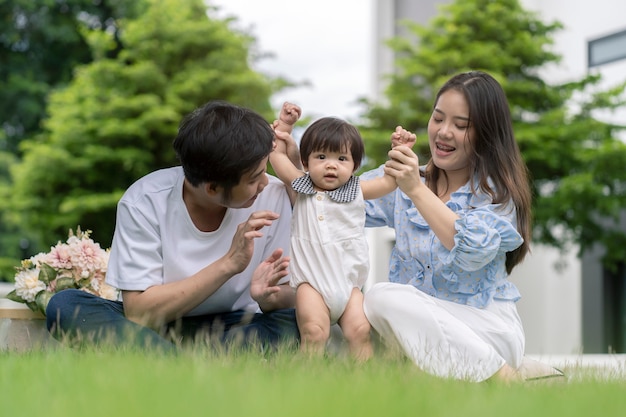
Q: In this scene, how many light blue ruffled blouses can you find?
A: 1